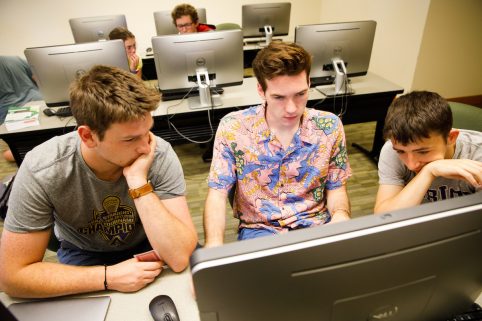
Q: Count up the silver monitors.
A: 7